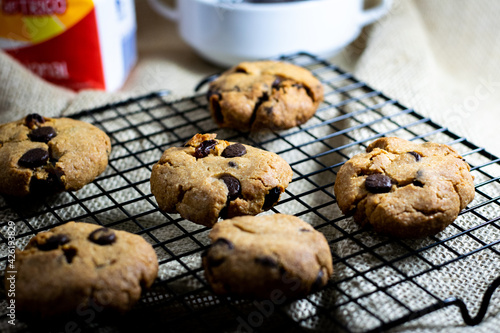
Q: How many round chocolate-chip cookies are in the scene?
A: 6